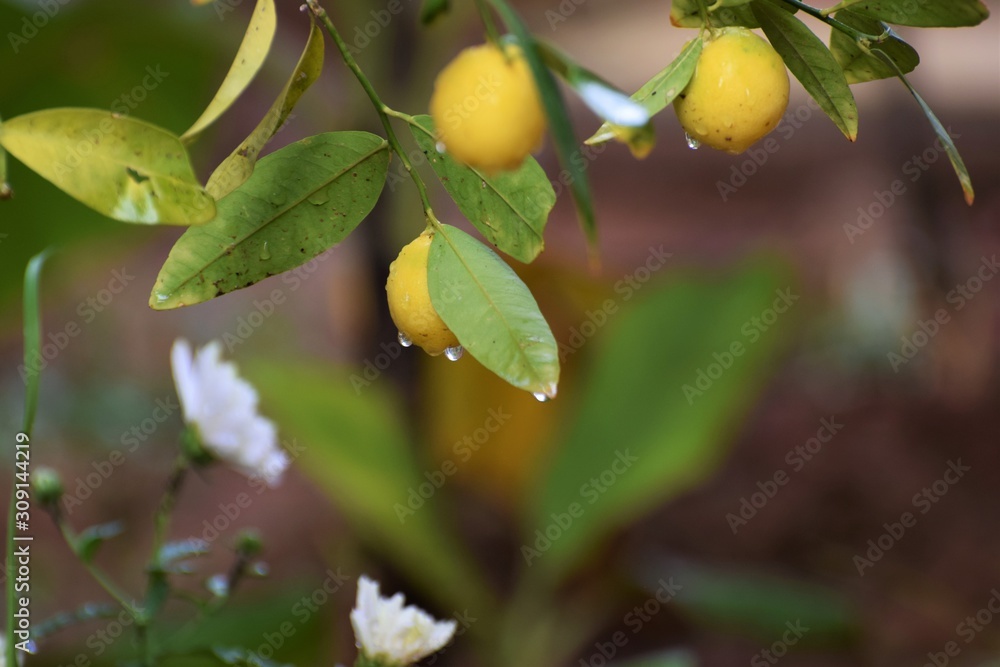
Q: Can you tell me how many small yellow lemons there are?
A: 3